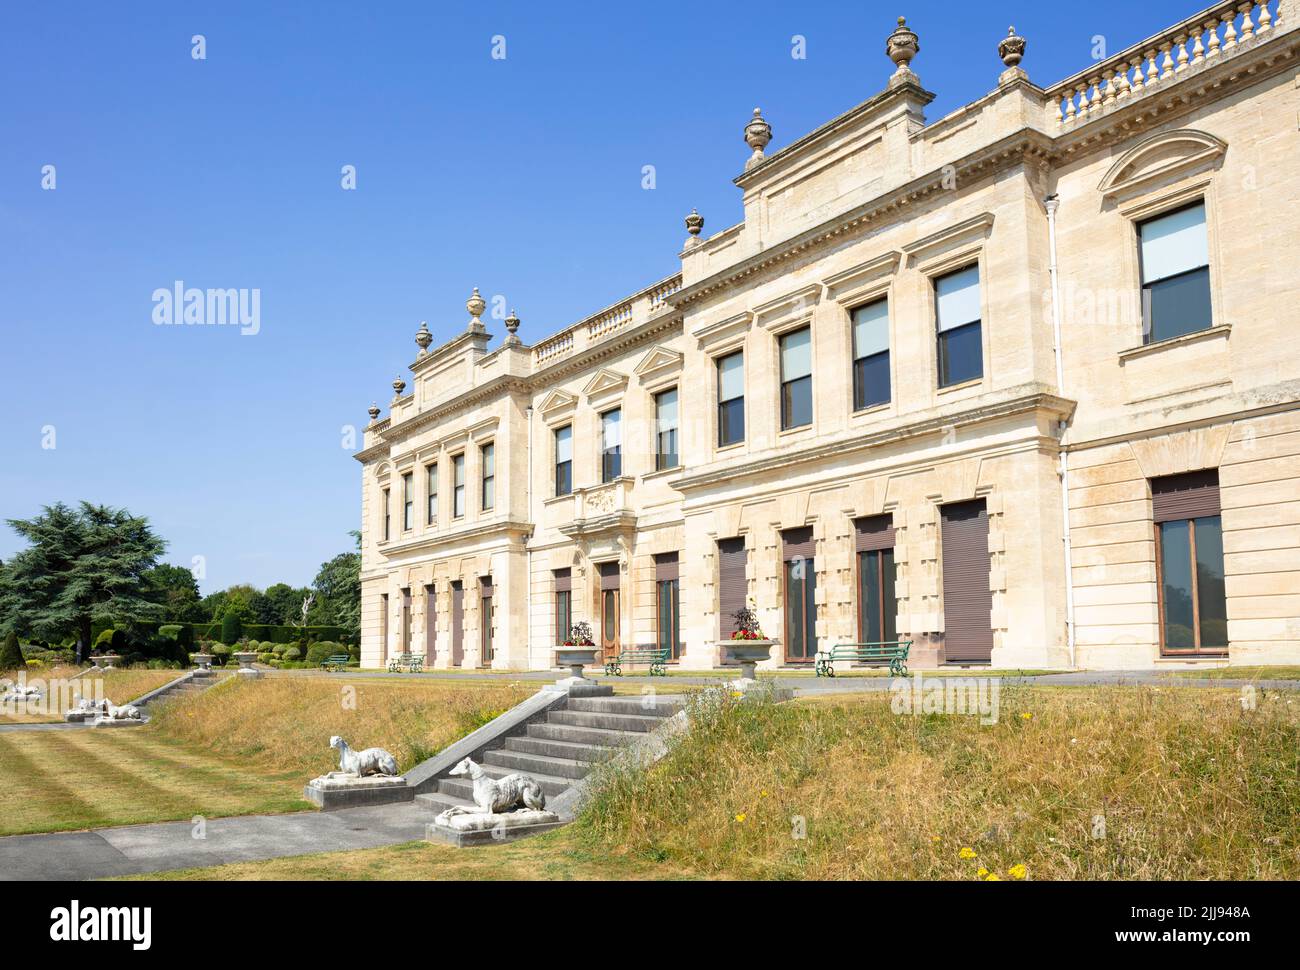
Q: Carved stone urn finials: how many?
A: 9